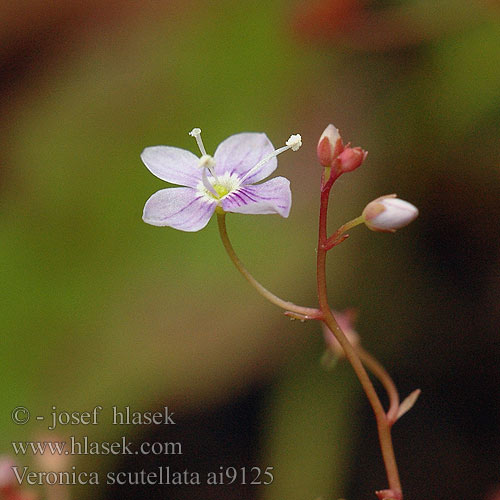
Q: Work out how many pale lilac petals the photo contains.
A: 4